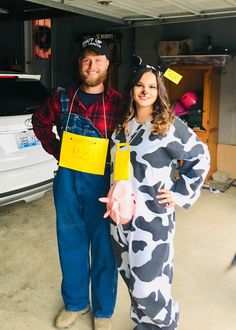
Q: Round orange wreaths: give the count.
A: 1